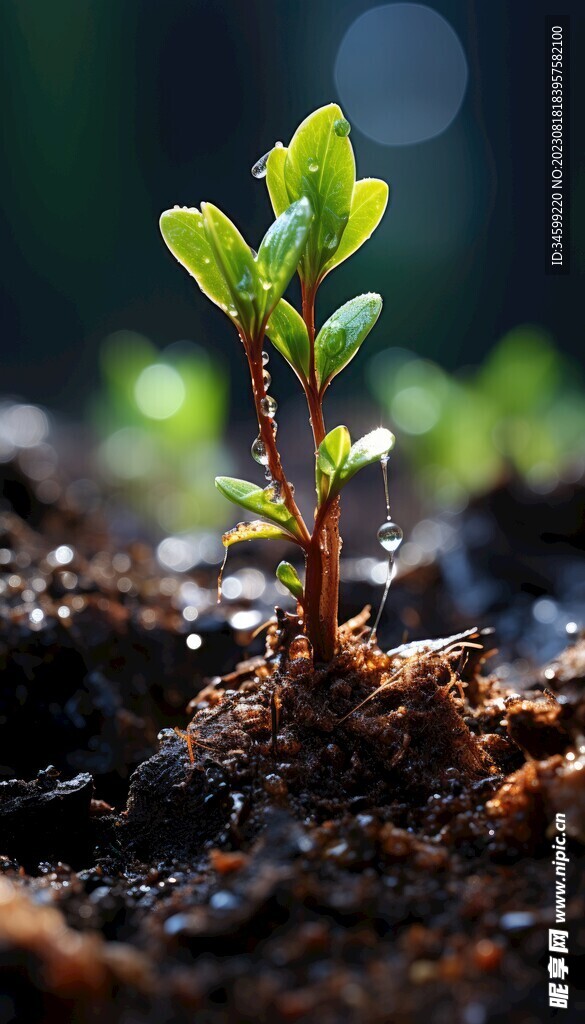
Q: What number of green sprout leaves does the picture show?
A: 13